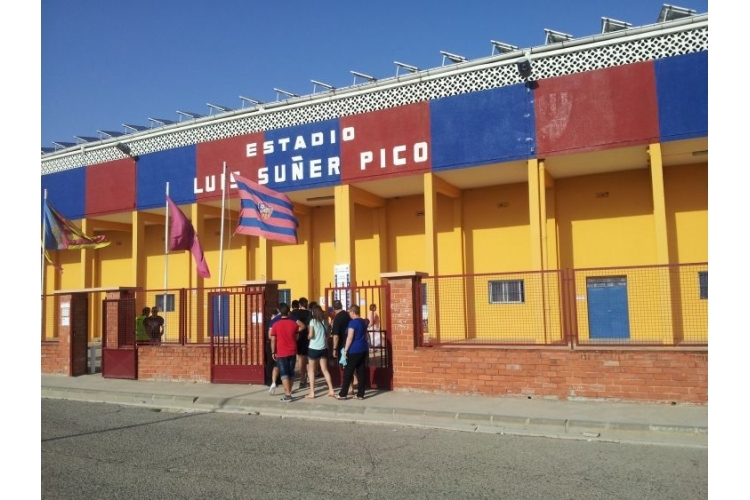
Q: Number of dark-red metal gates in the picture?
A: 3